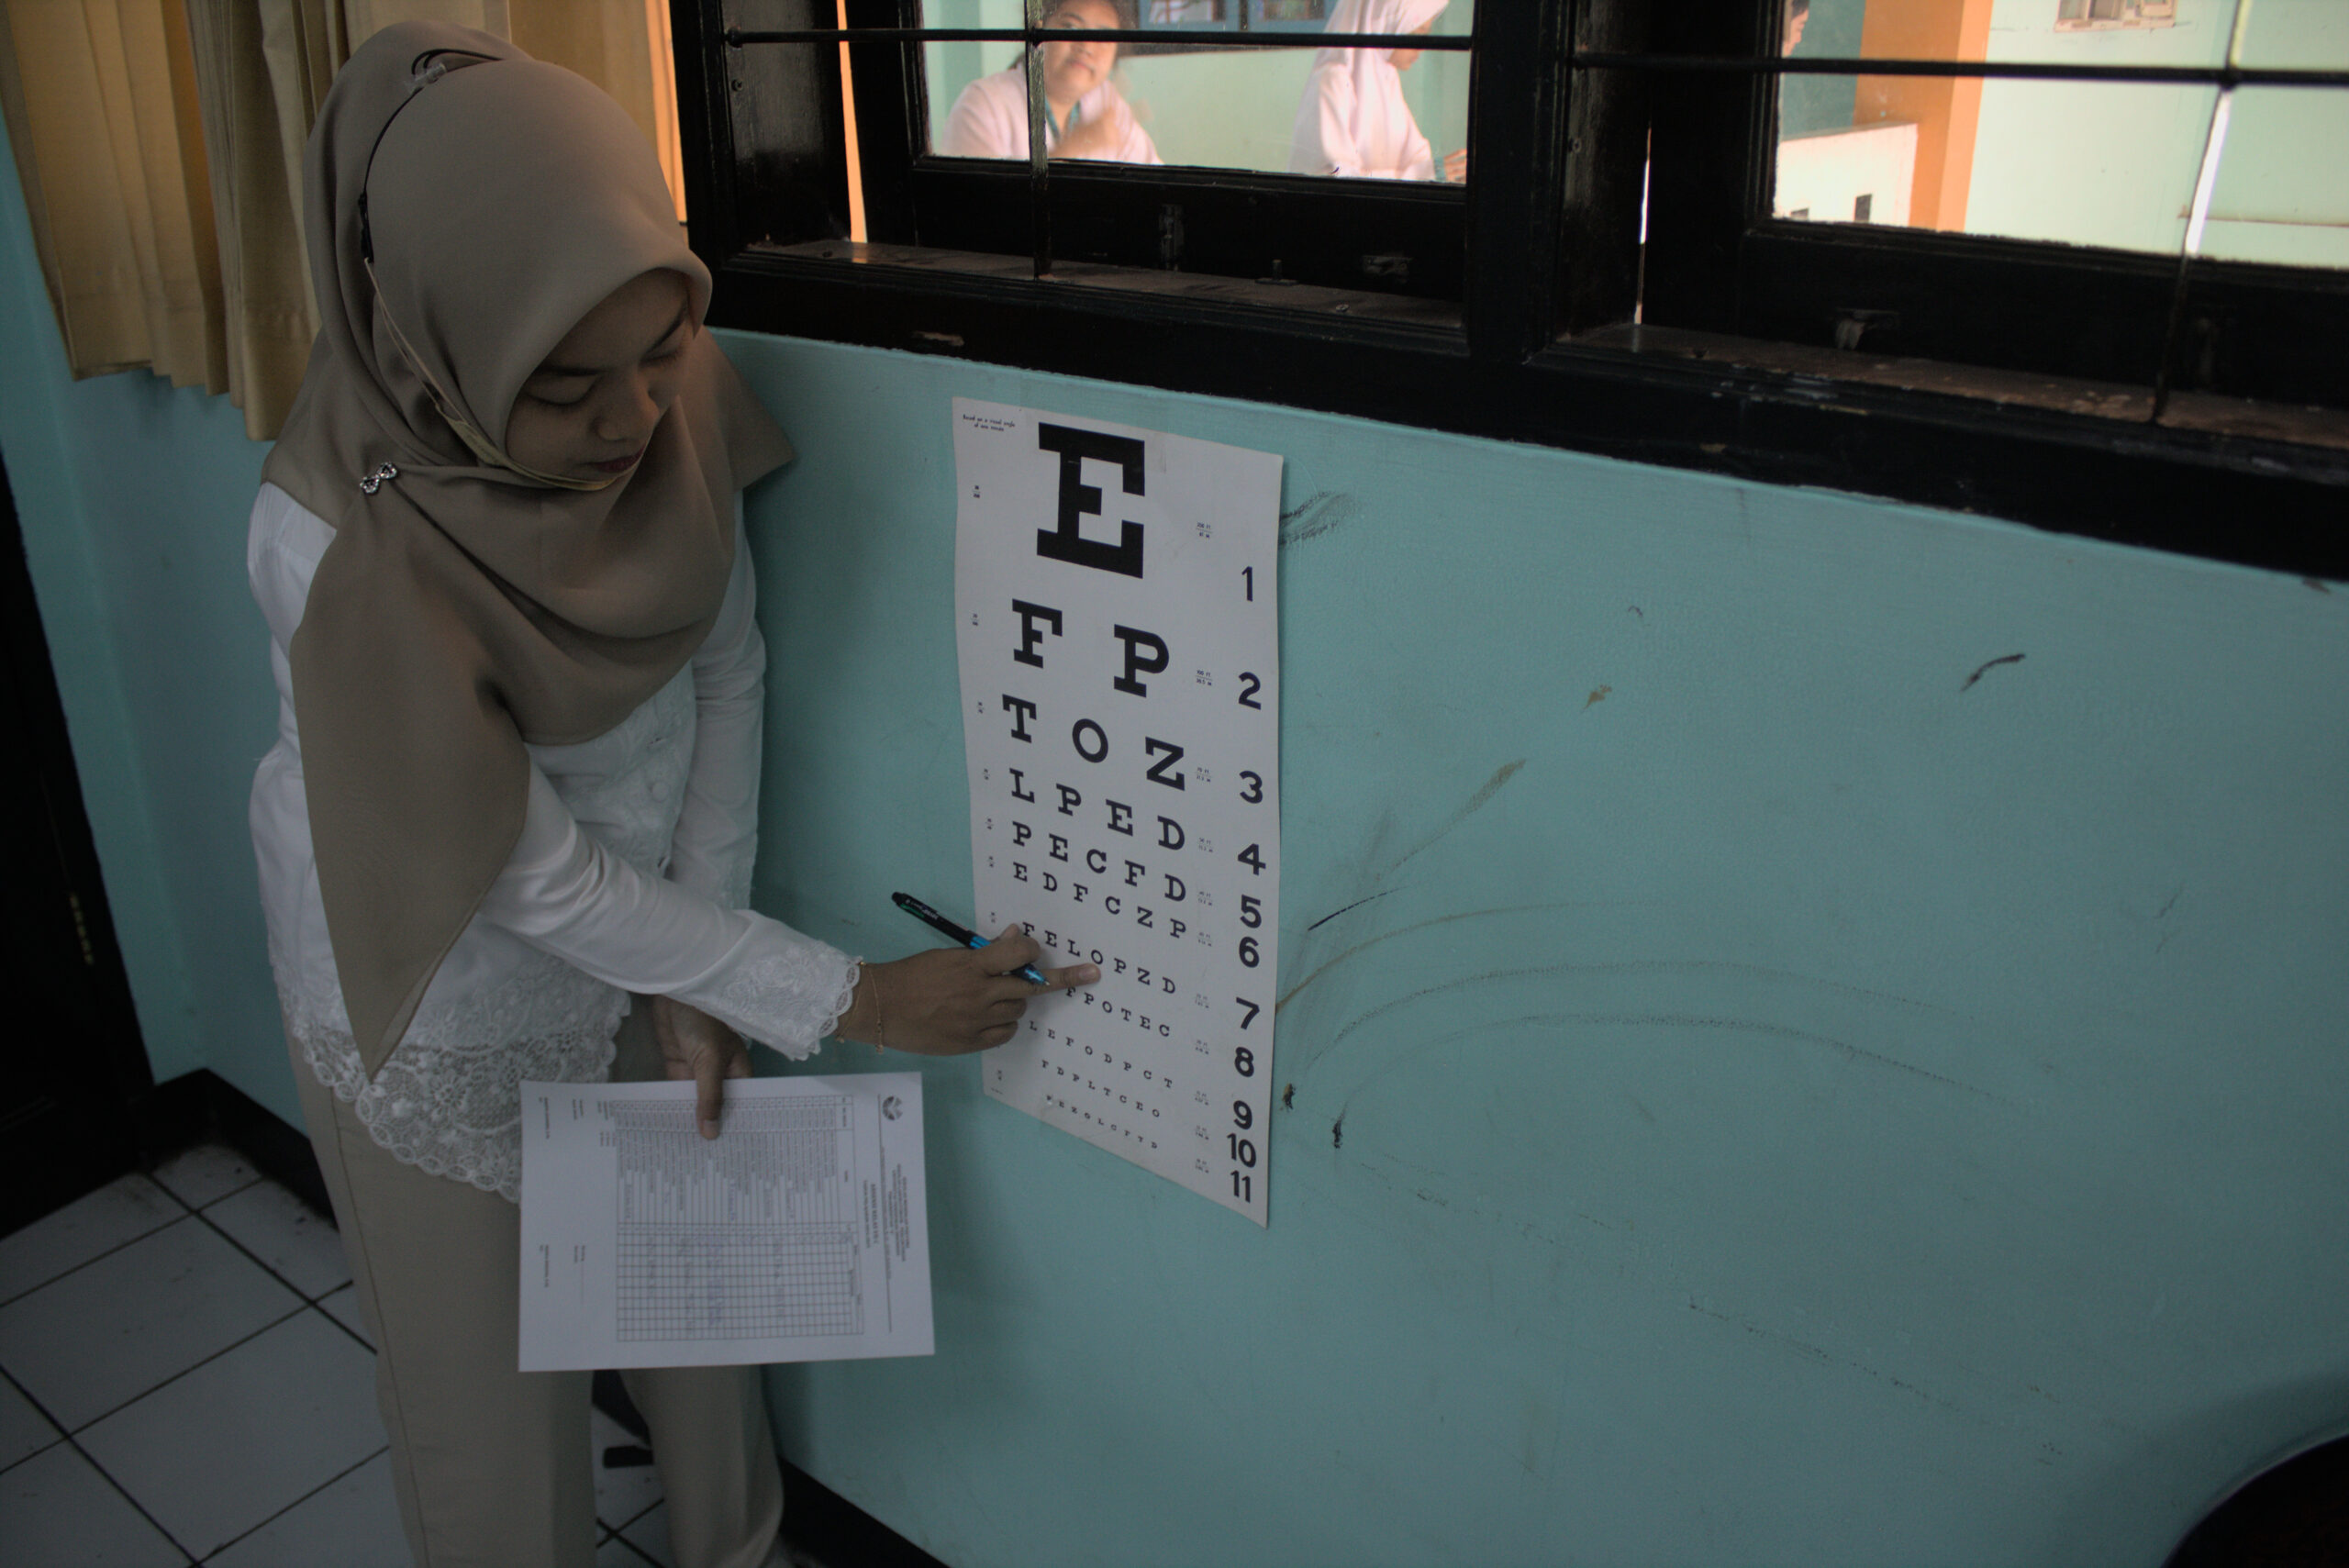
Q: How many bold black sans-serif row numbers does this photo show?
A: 11